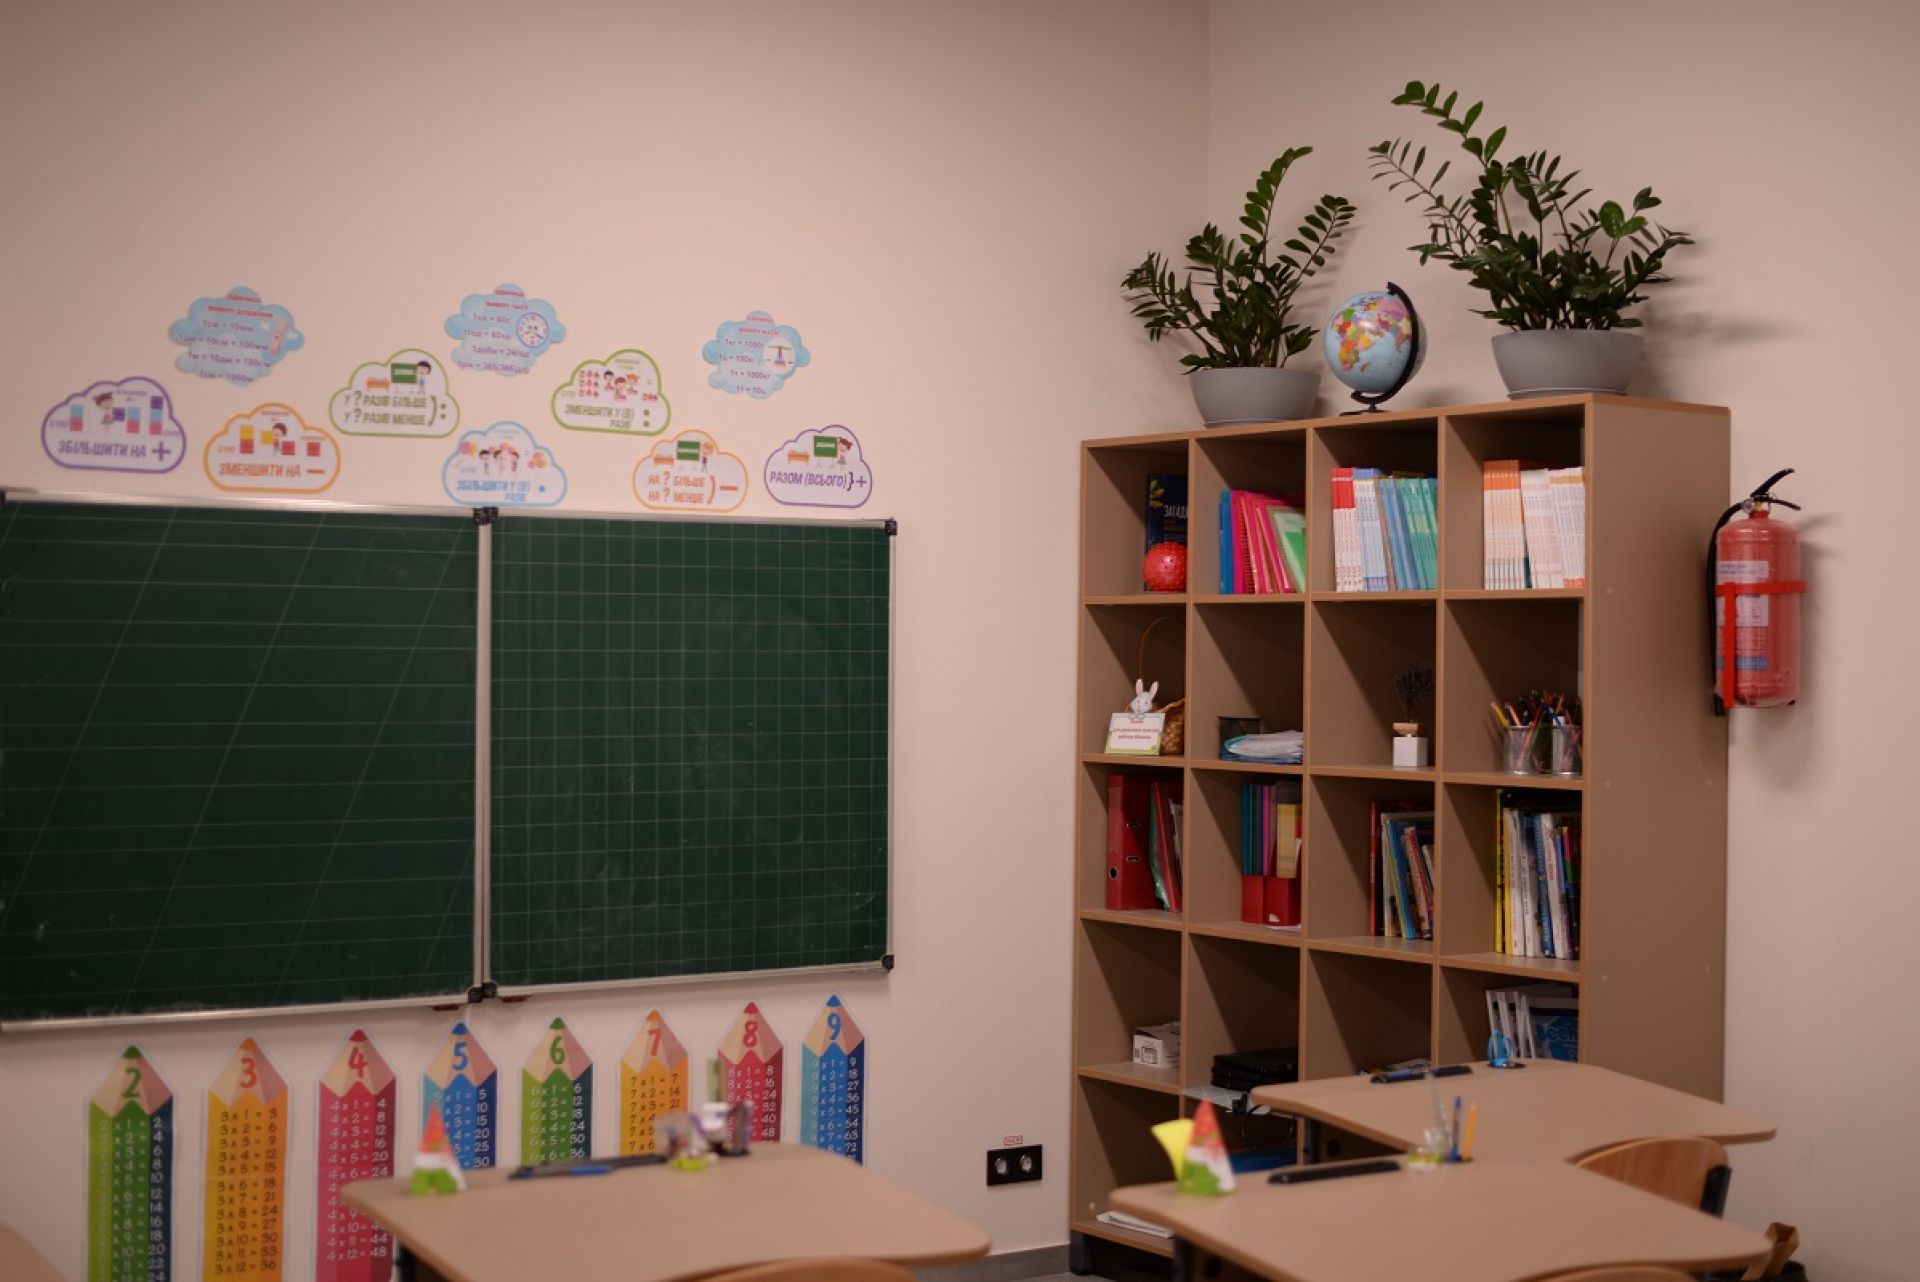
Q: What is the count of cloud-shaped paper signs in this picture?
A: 10